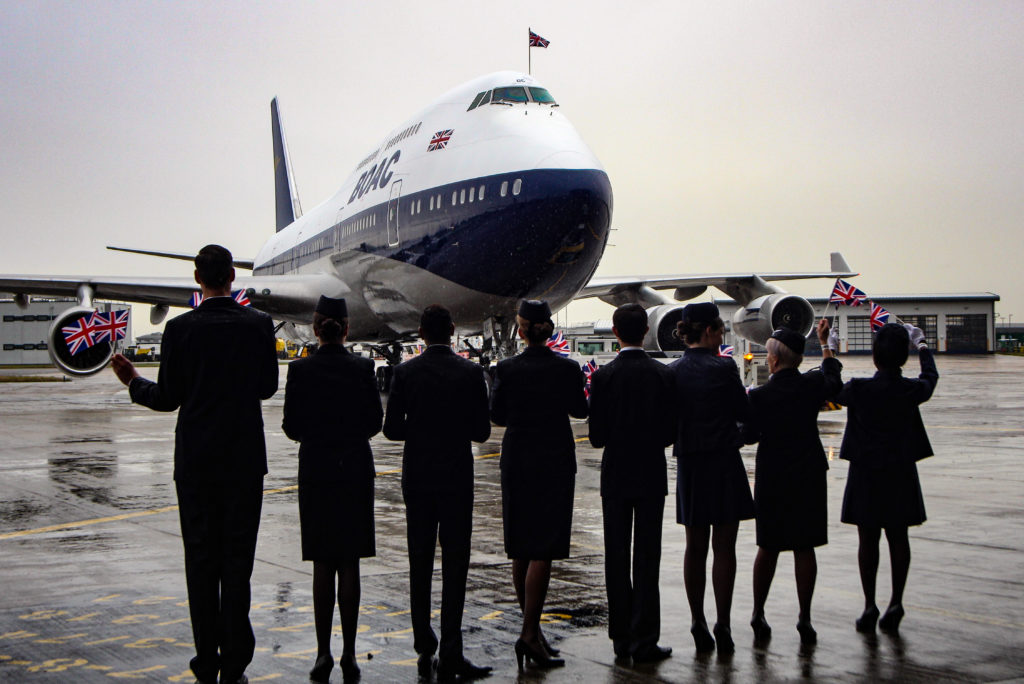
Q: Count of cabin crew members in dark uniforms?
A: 8